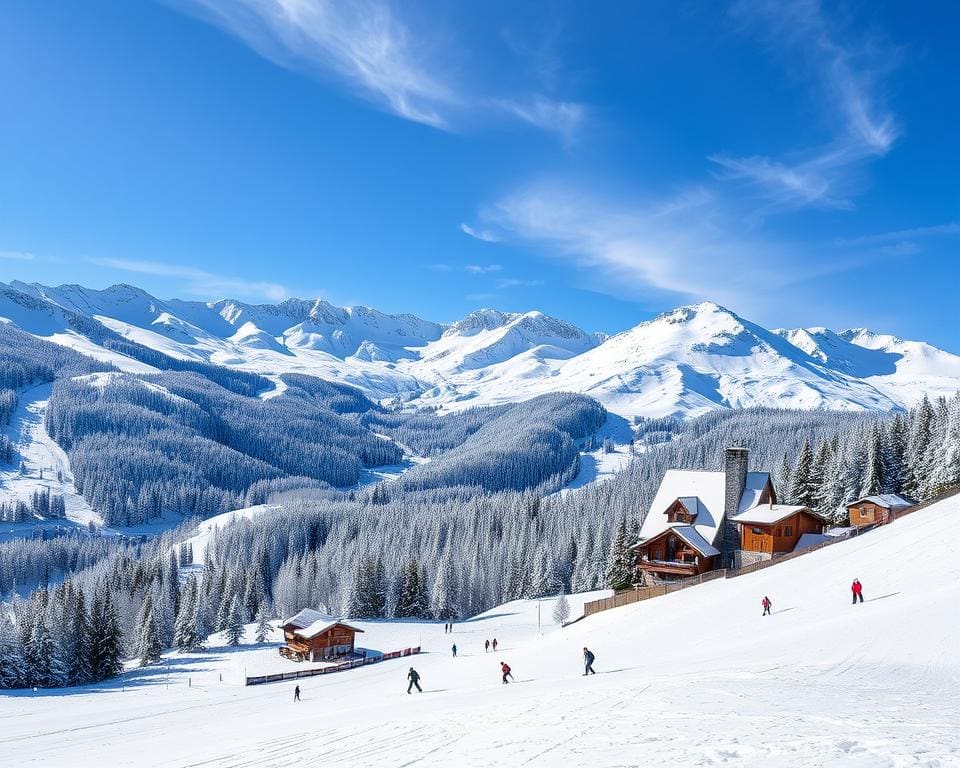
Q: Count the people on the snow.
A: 11